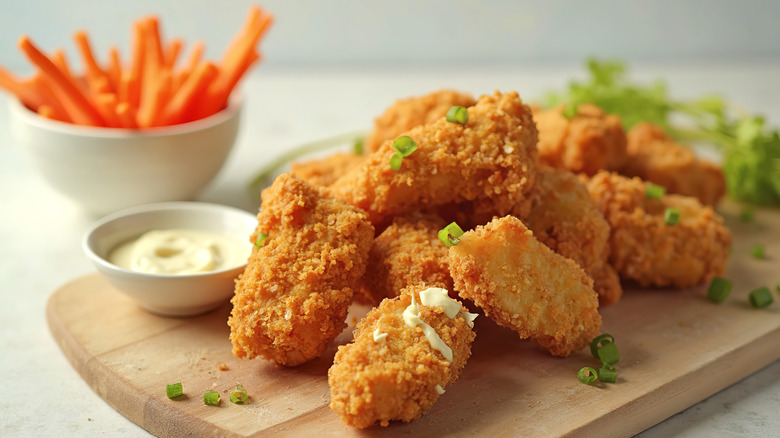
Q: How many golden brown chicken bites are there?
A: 11